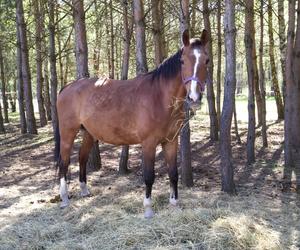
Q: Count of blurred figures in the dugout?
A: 0